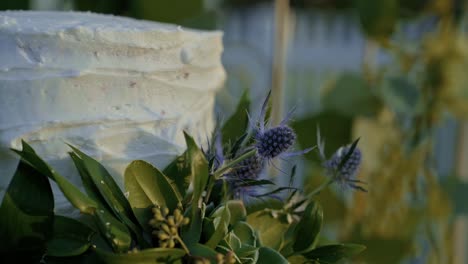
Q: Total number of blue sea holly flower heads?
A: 3